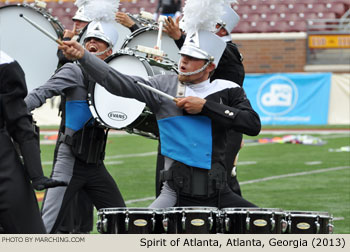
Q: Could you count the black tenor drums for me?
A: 4